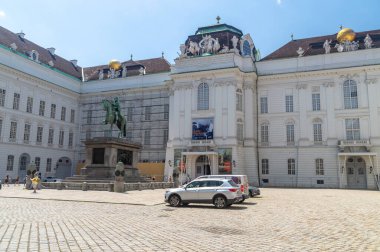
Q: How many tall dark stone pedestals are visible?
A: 1